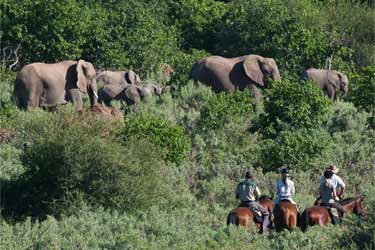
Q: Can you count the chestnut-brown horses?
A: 3